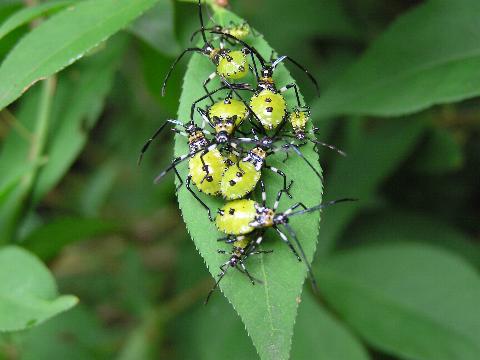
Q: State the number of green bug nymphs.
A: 9